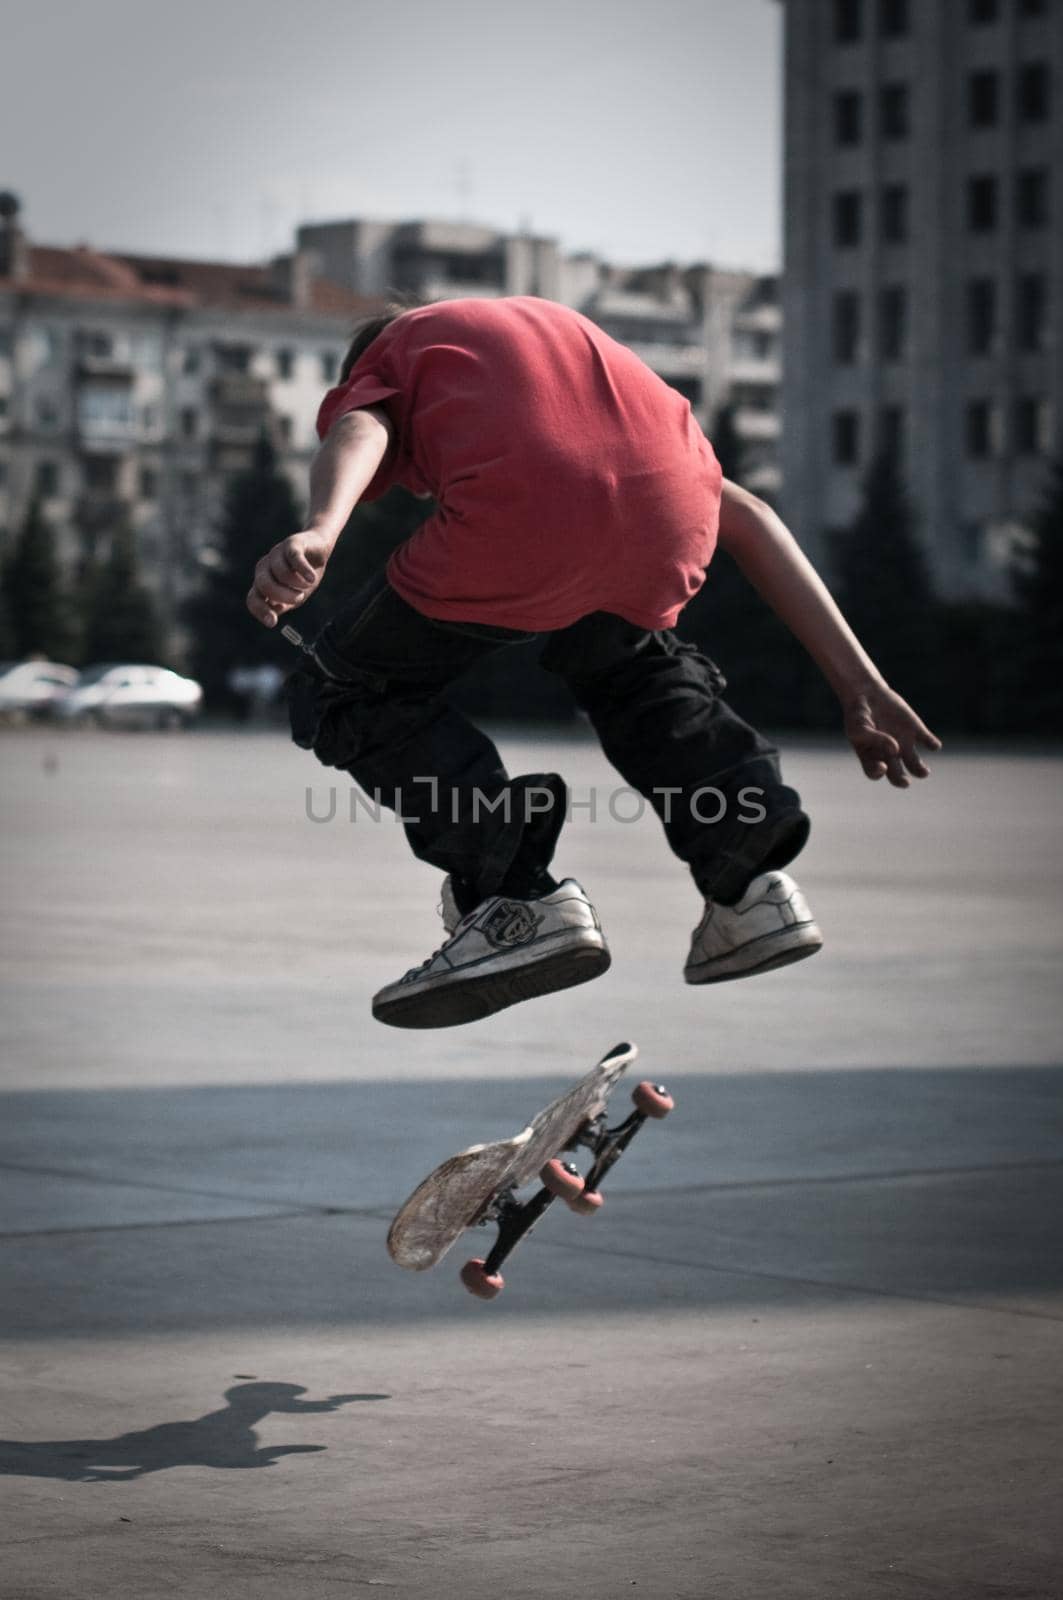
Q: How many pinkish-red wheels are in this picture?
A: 4